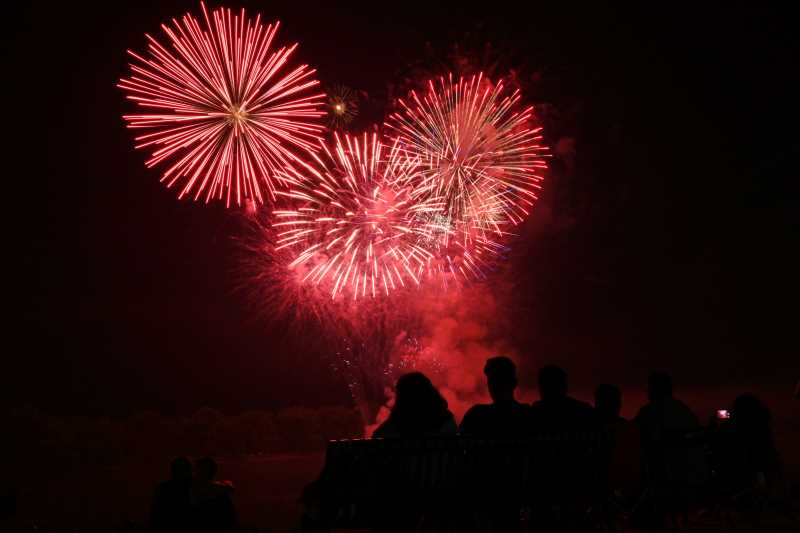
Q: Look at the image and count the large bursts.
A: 3